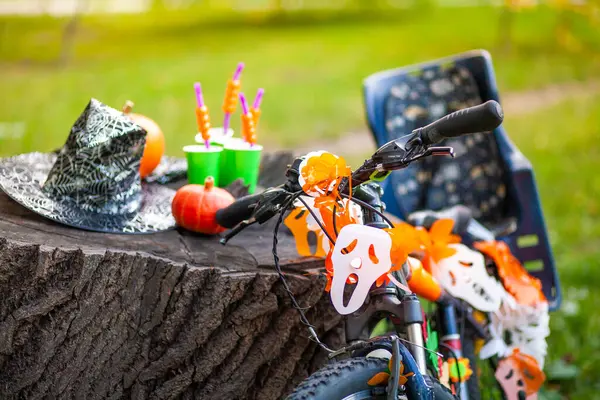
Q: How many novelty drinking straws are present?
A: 4